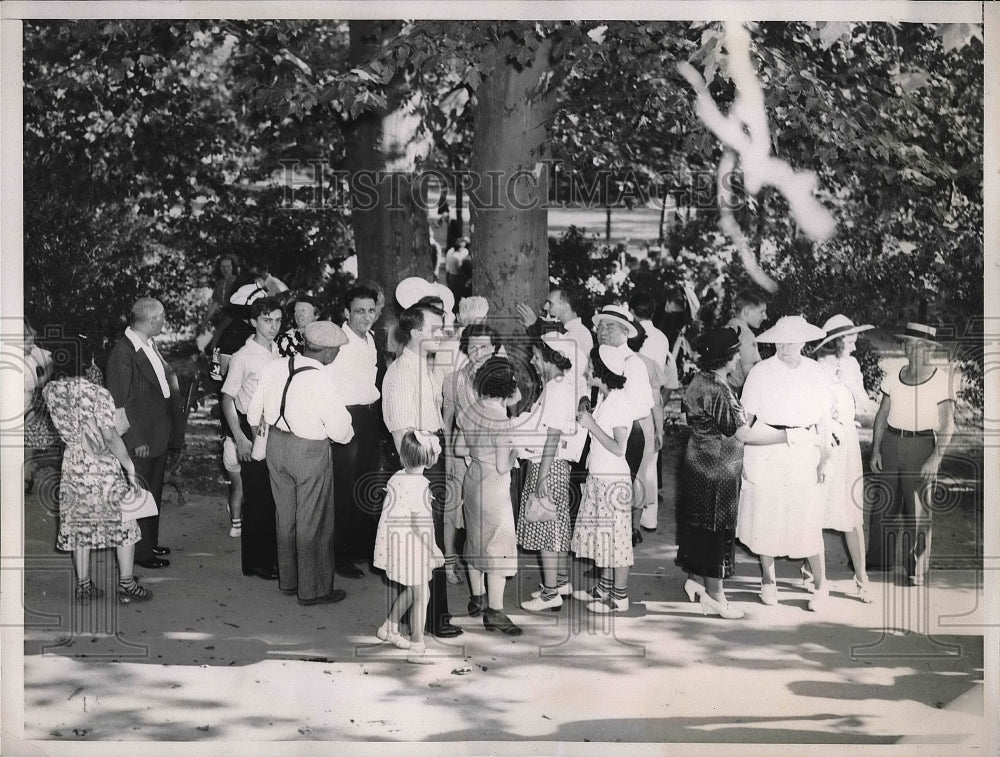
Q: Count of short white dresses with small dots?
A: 1